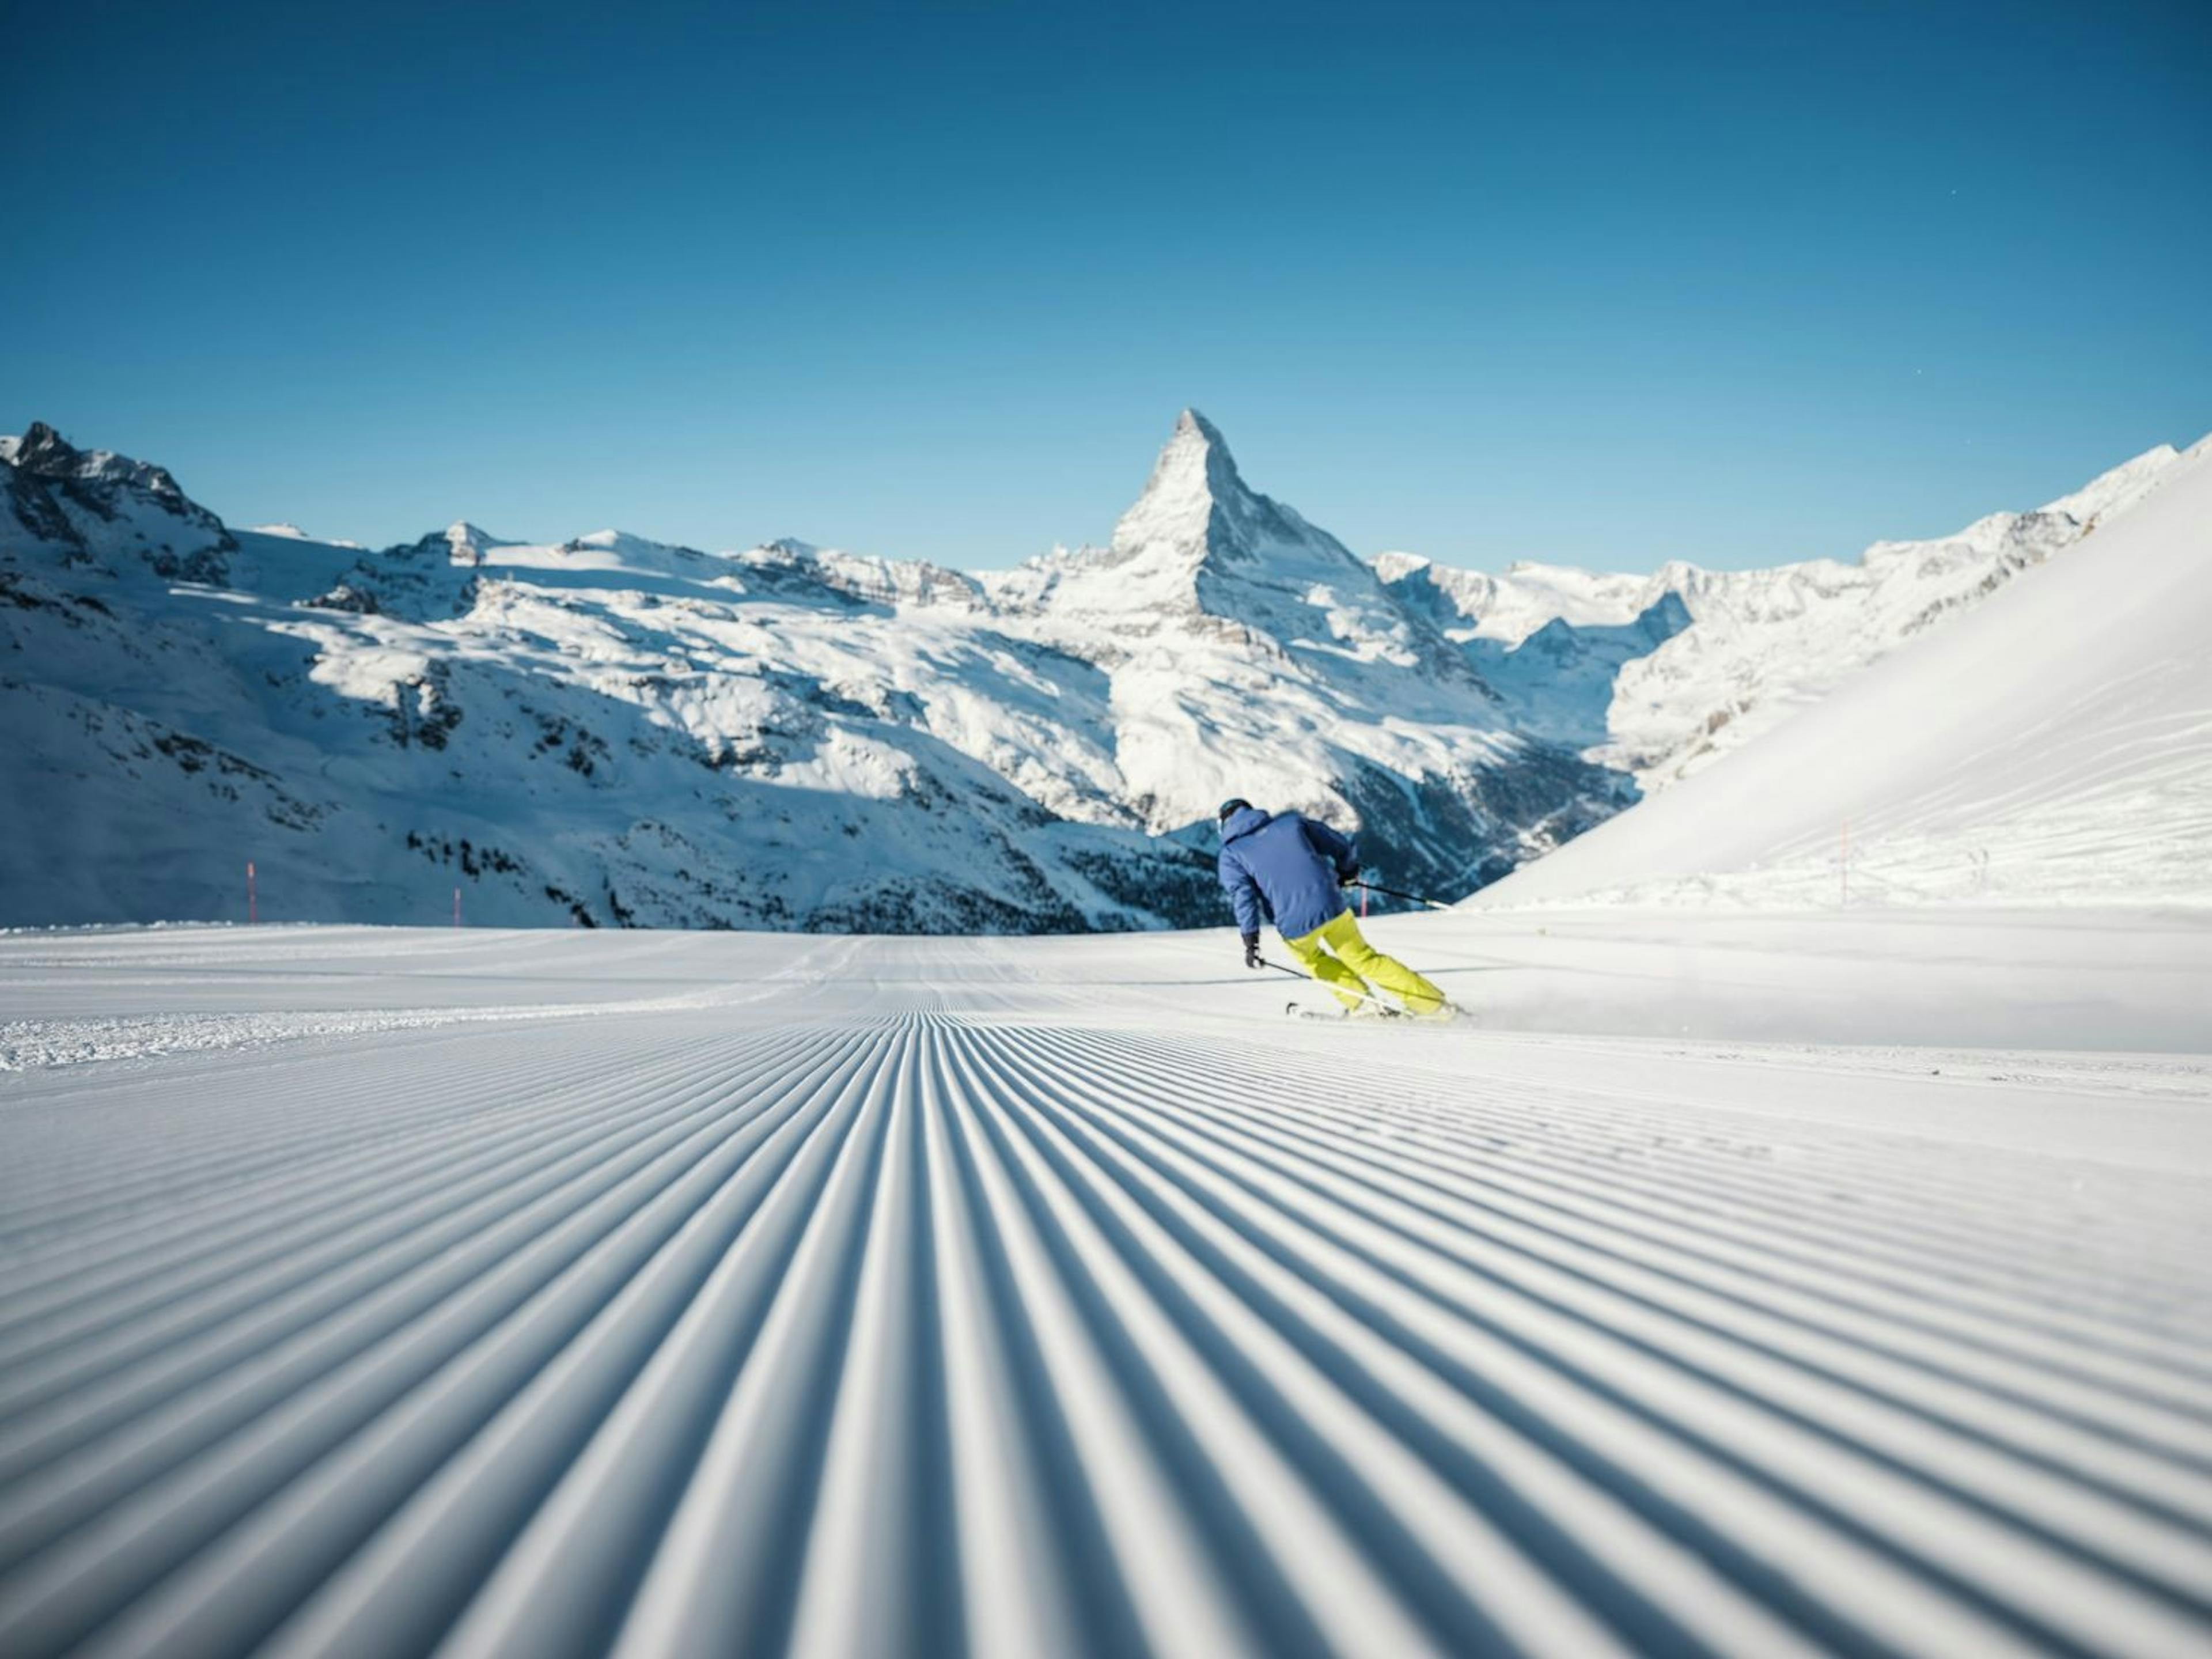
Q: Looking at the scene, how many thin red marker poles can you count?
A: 4